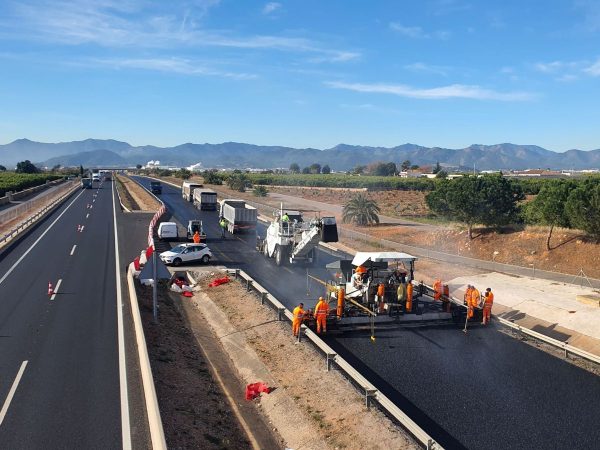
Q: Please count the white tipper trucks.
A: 3